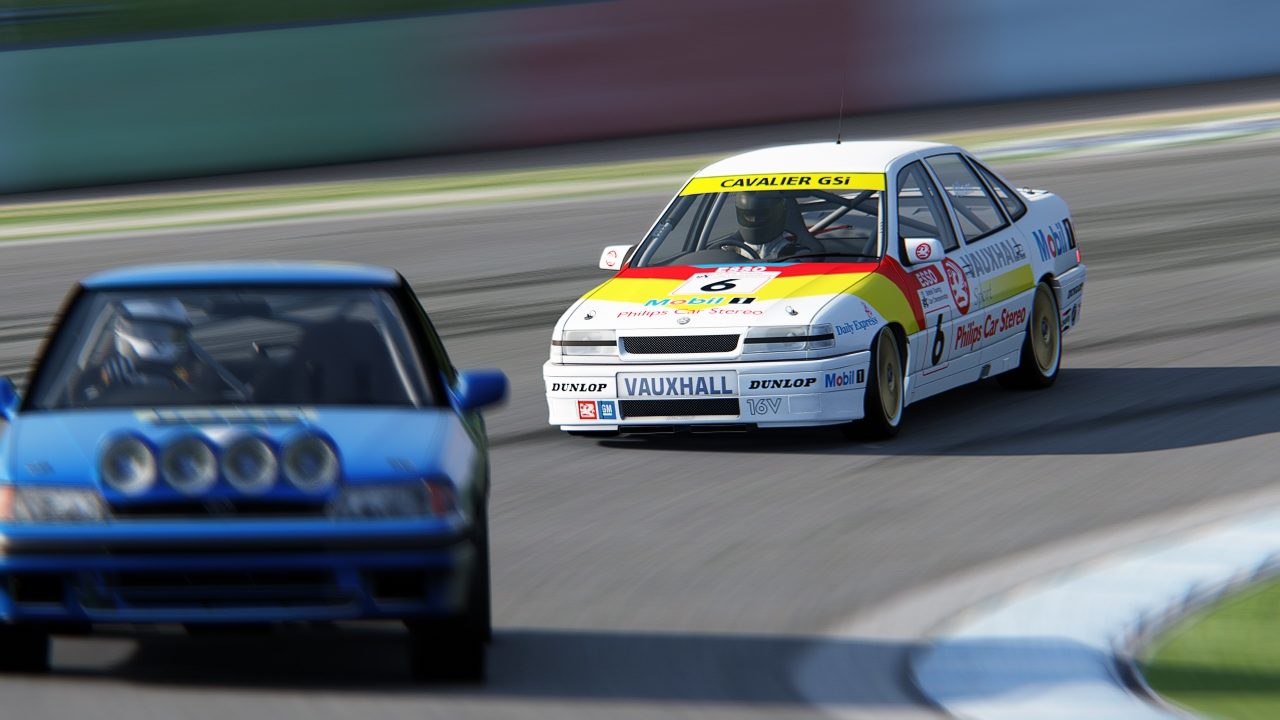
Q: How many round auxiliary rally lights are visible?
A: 4